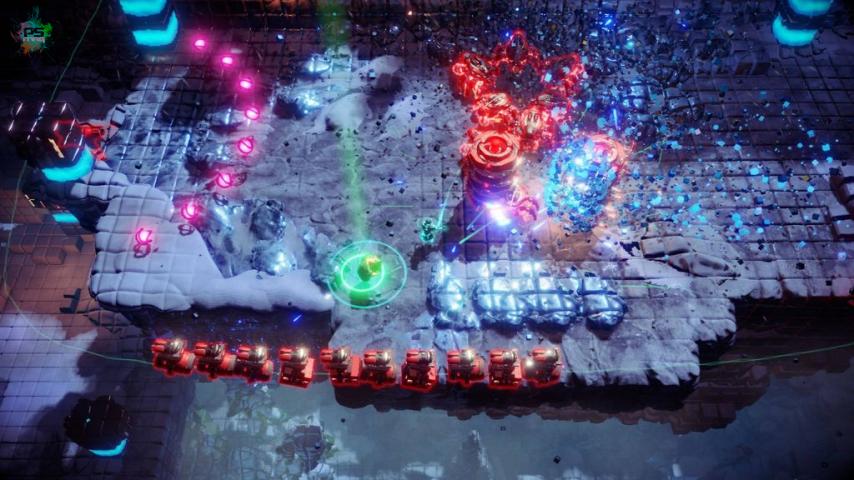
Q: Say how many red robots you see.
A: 10